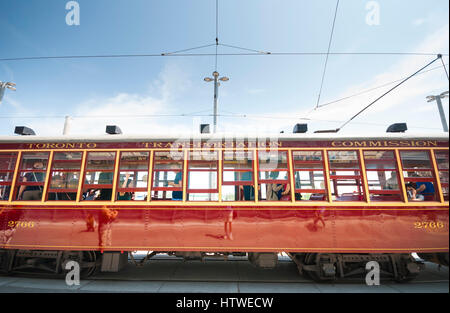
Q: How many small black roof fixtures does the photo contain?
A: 5